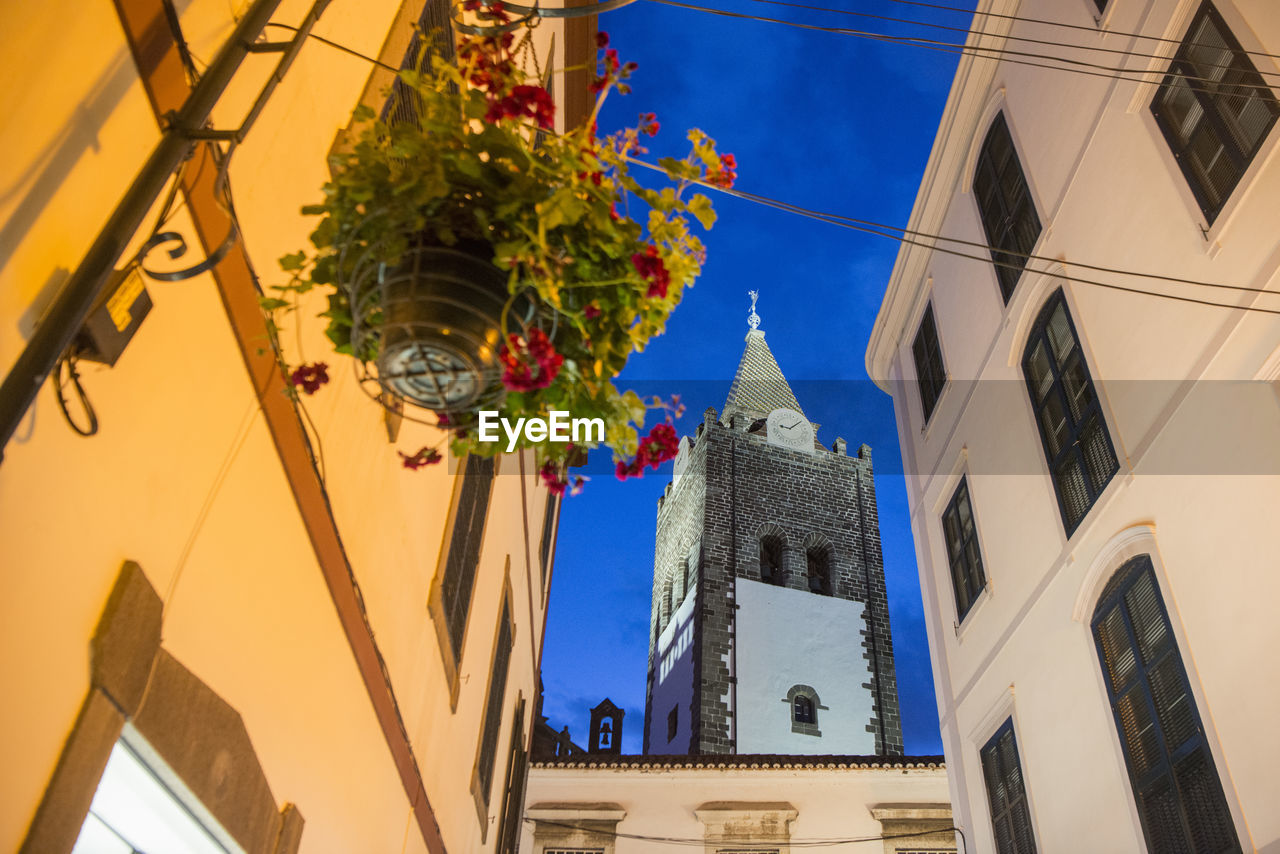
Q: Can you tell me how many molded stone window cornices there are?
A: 3